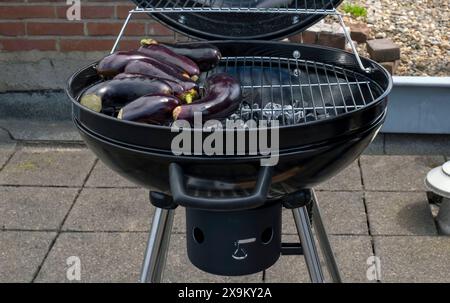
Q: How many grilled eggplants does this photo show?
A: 8